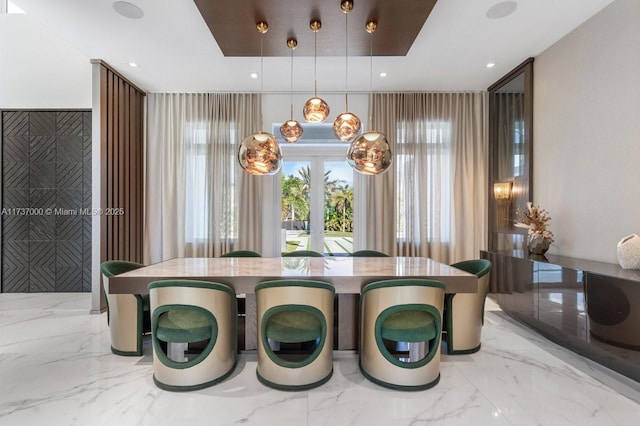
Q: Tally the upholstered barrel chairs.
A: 8